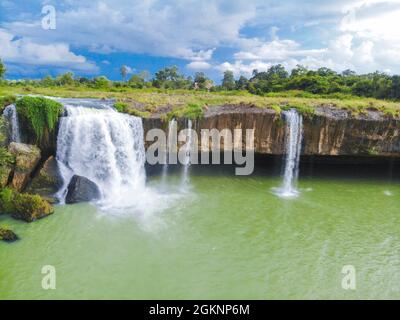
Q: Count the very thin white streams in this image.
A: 2